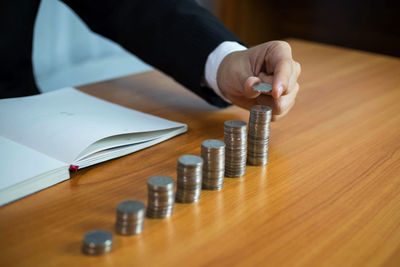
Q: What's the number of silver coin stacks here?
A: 7